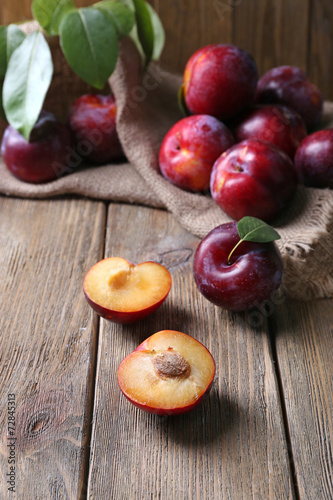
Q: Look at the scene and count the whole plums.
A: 9